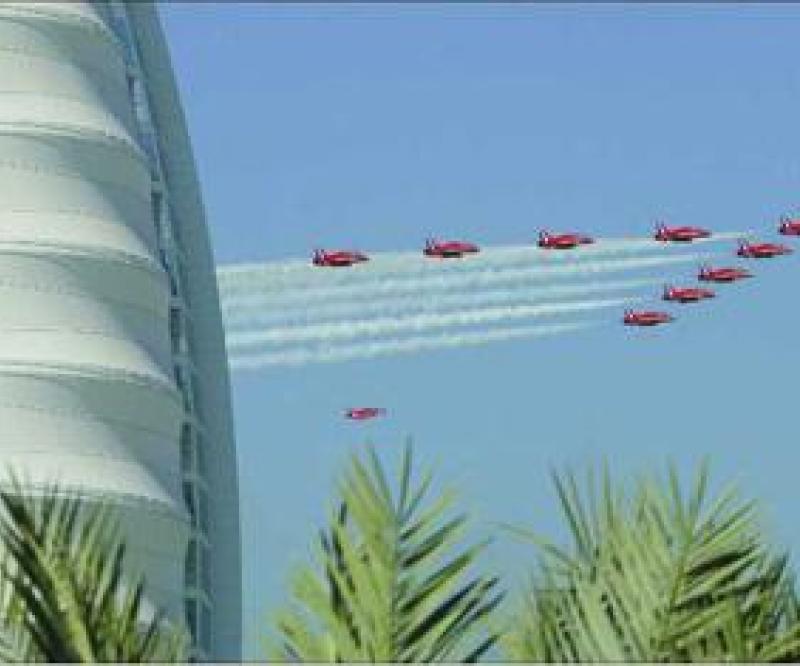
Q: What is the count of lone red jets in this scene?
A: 1